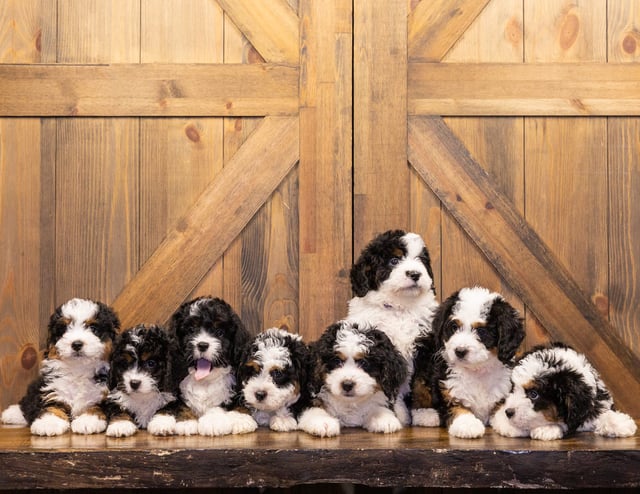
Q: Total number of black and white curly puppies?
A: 8